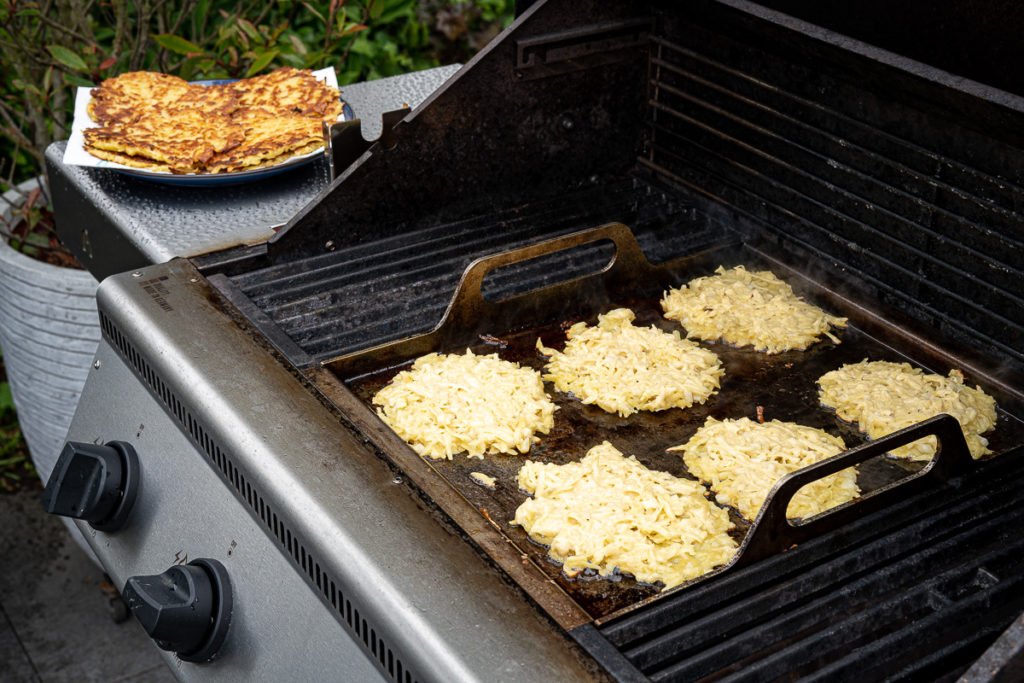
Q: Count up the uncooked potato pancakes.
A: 6